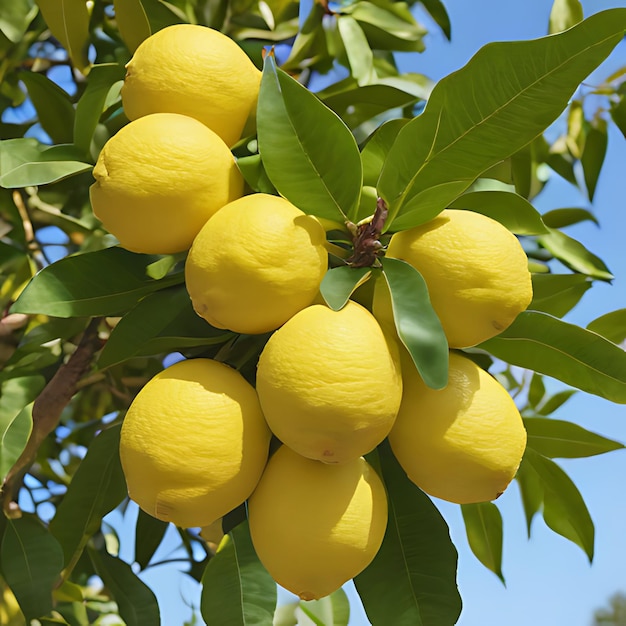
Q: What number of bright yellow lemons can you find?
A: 8